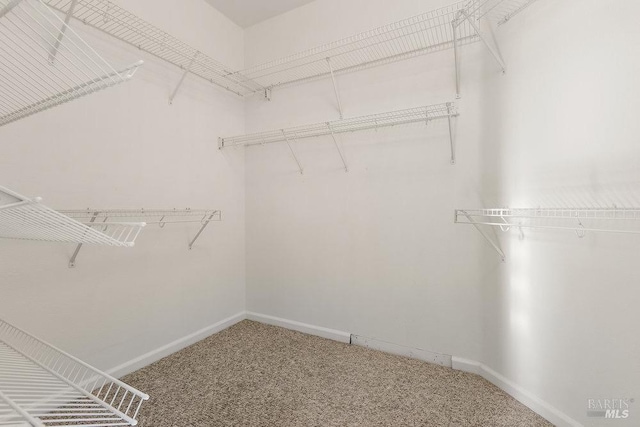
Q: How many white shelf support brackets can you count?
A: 11